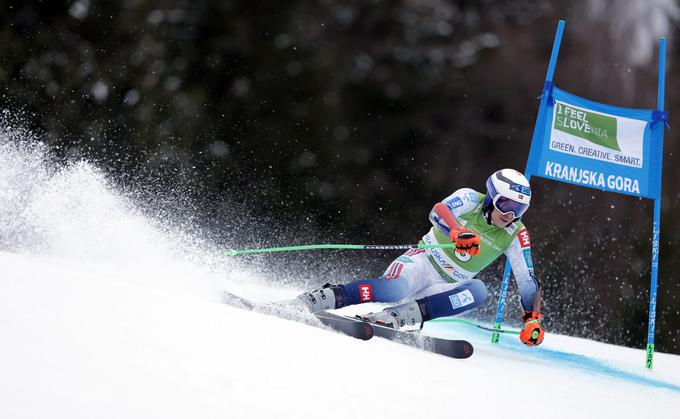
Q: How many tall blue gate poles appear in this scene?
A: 2